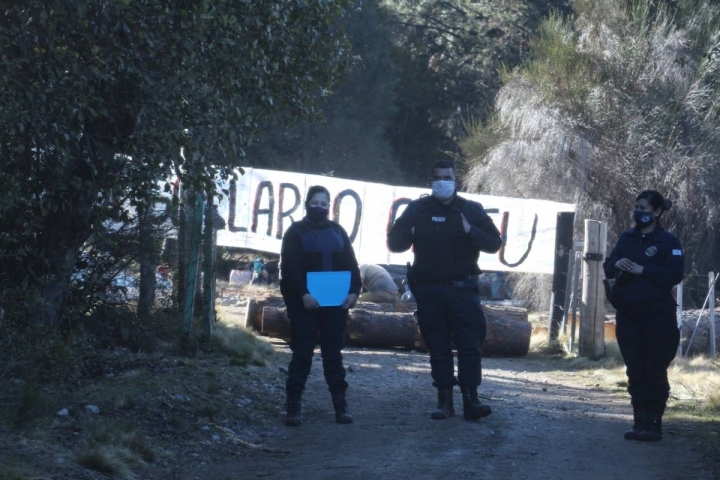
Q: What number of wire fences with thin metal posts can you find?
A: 1